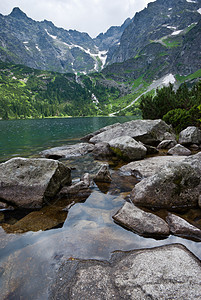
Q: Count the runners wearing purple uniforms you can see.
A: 0